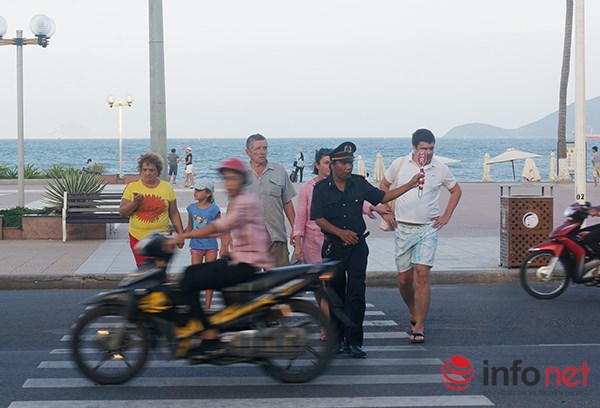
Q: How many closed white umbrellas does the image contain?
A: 5